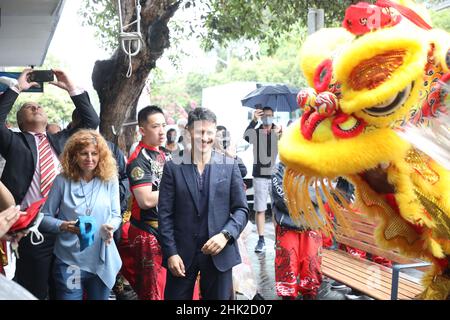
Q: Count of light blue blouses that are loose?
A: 1